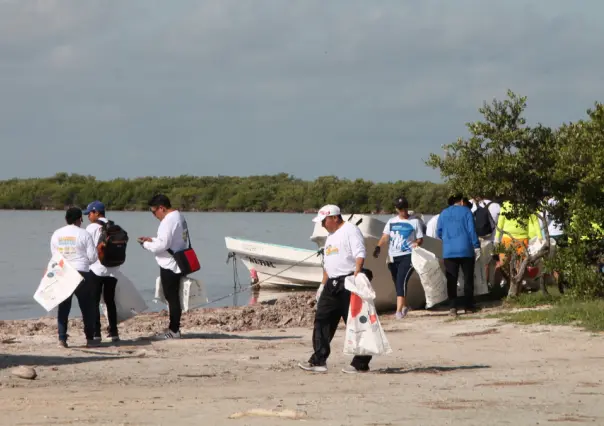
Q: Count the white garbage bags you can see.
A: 7